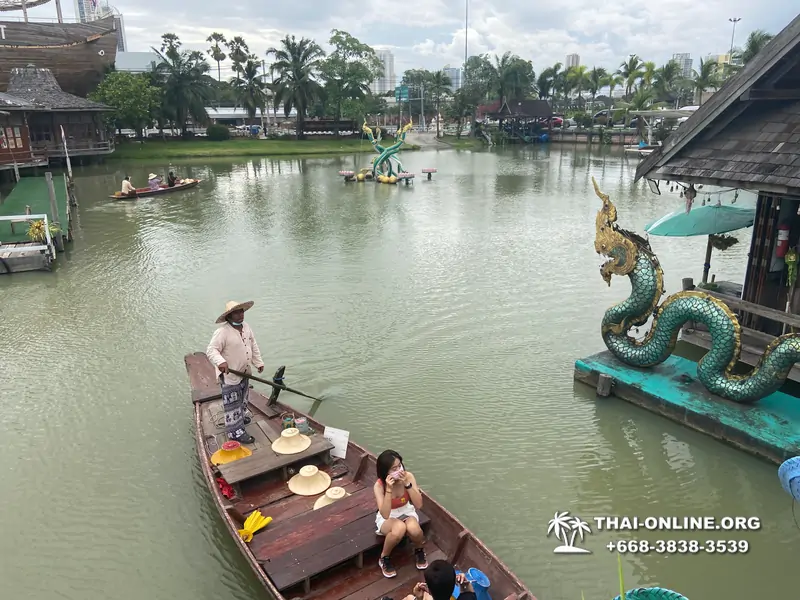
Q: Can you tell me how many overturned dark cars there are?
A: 0